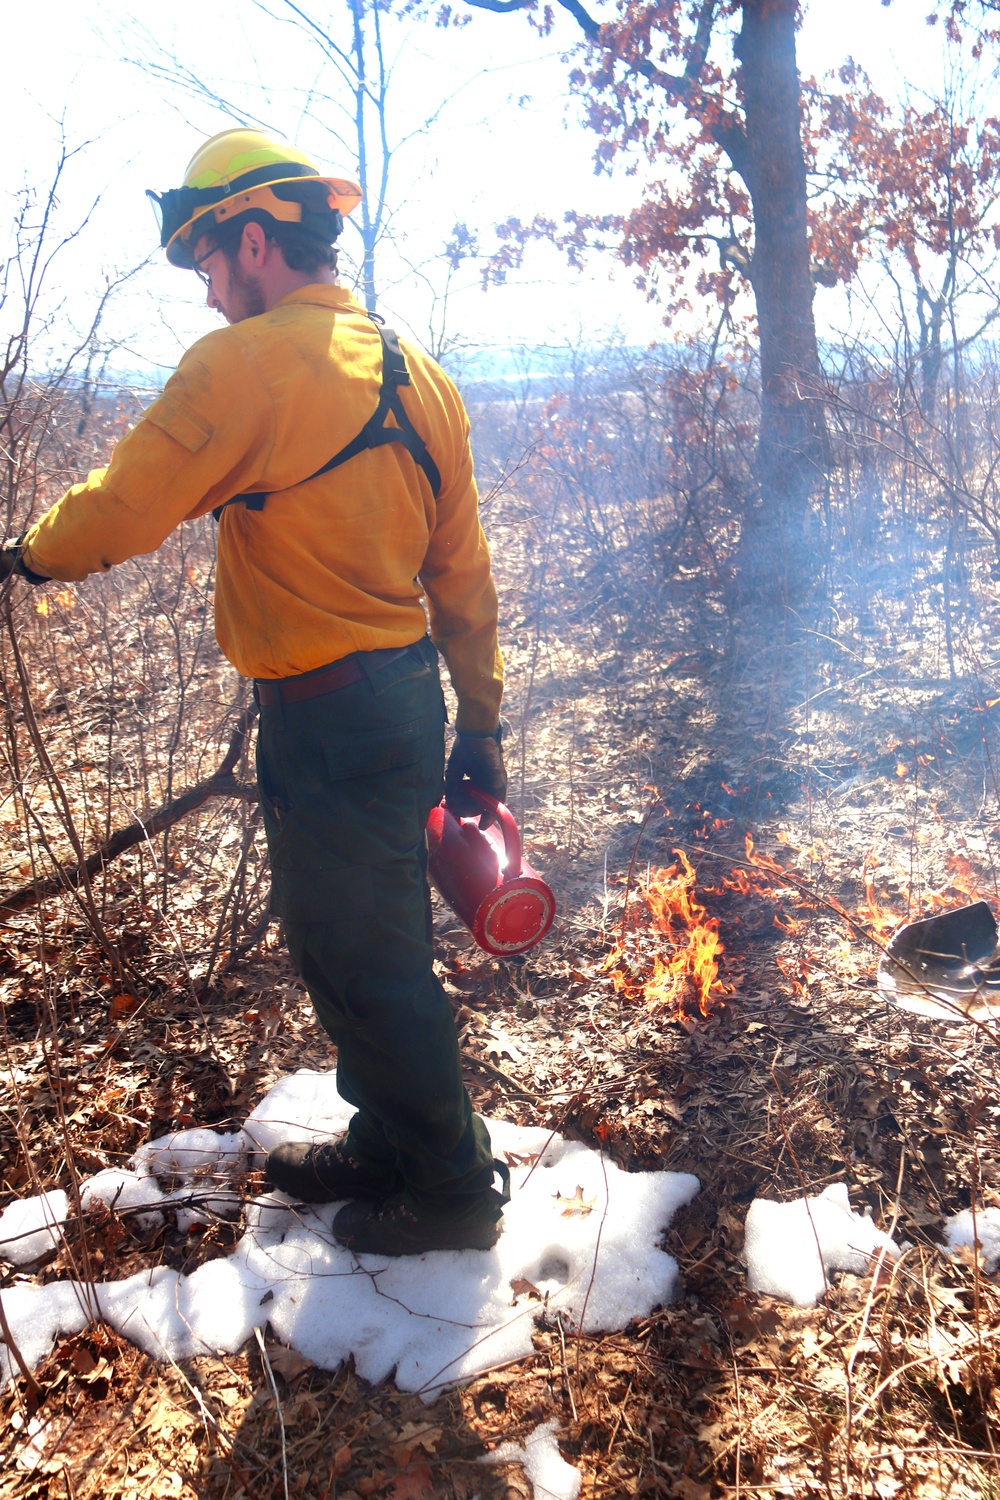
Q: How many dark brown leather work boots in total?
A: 2